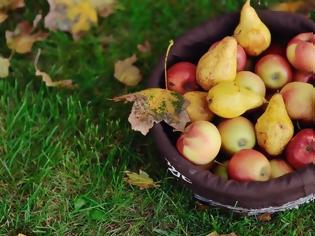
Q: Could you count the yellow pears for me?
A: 4